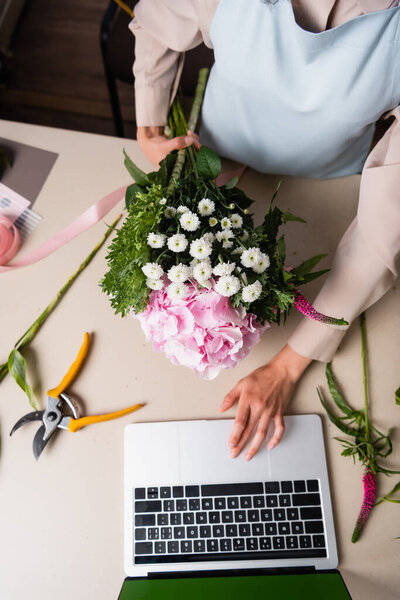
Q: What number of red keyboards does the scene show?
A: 0